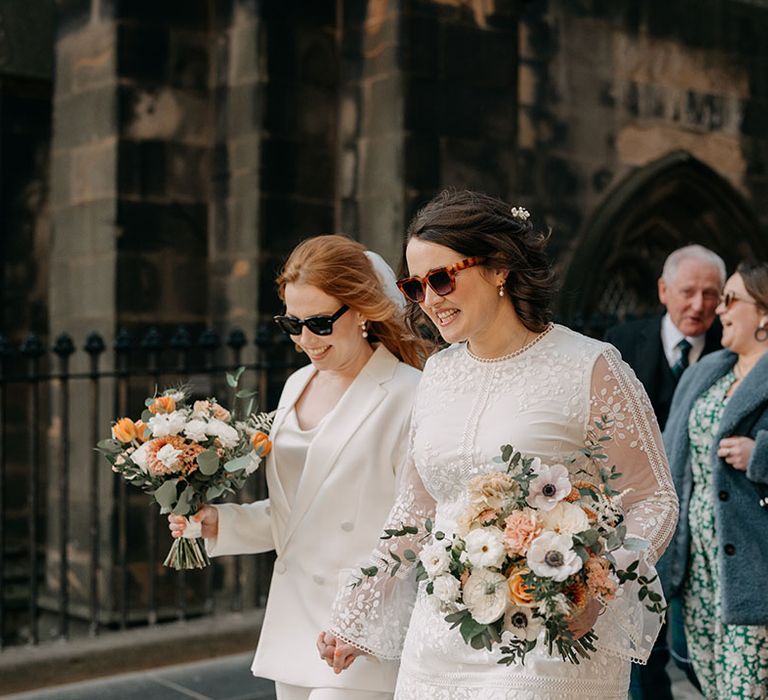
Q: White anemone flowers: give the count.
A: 3